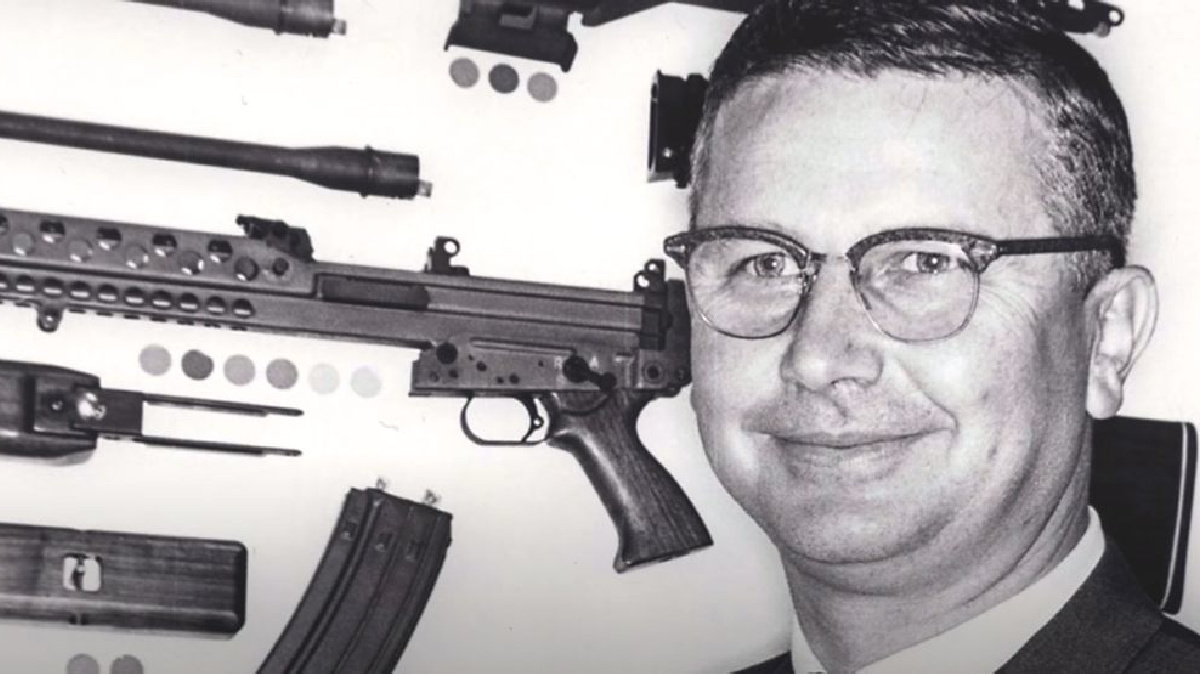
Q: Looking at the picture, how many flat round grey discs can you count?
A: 11